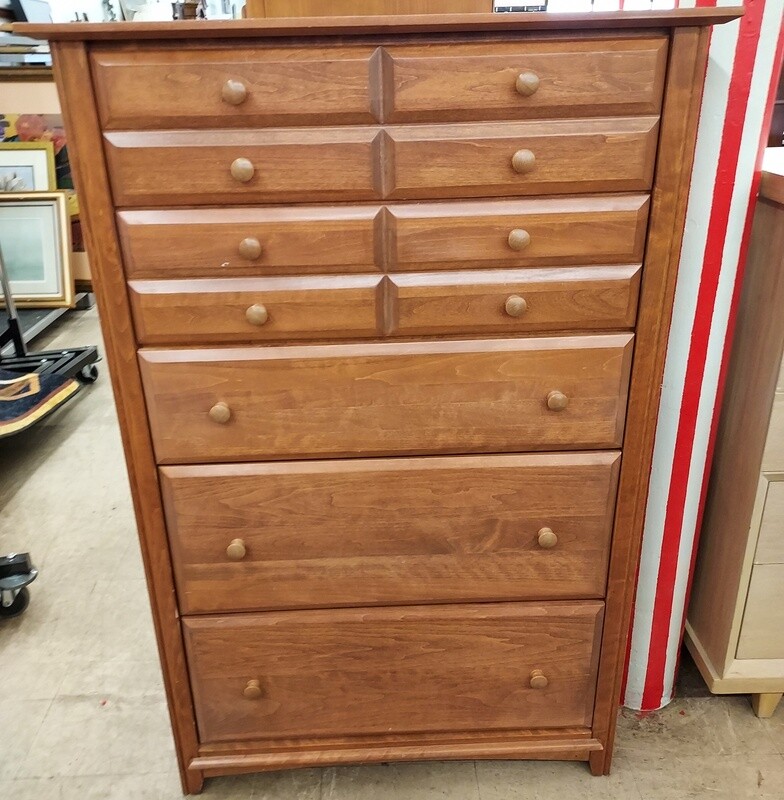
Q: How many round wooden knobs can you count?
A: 14